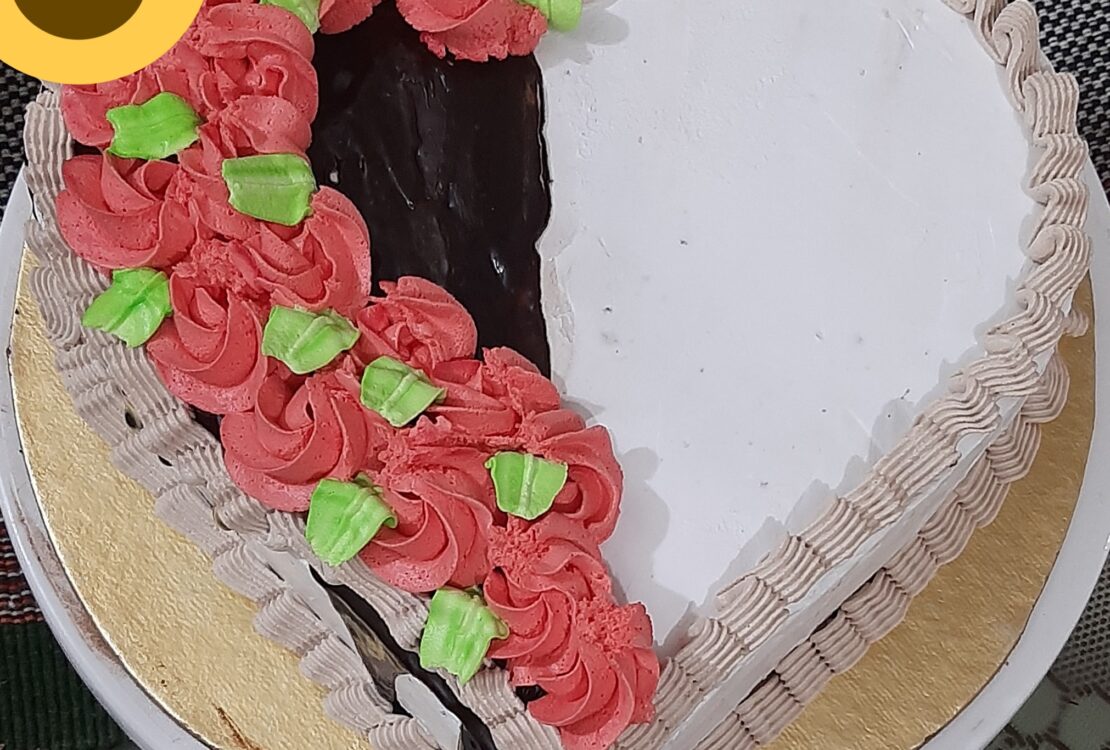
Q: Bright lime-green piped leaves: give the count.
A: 10